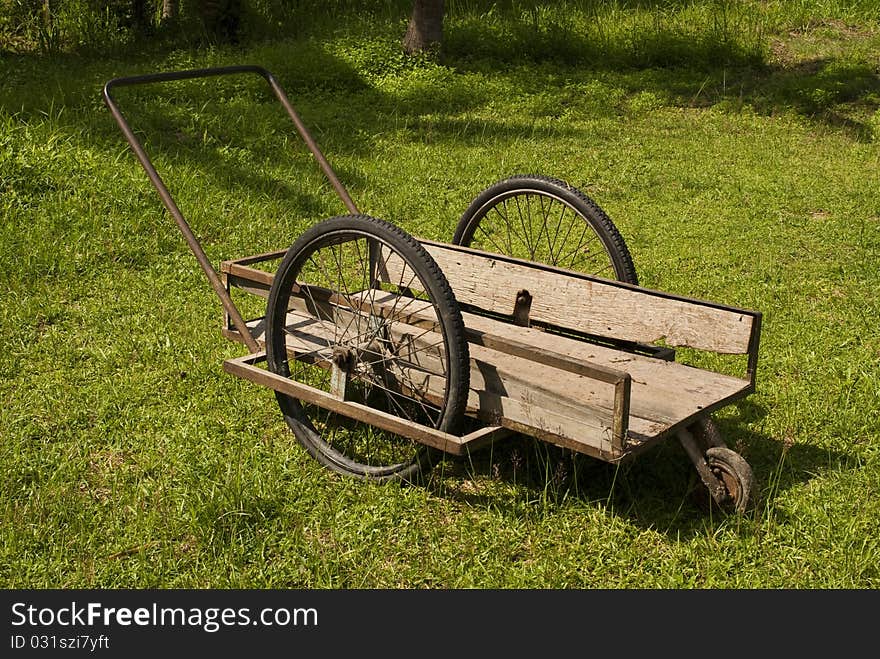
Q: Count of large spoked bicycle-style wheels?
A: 2